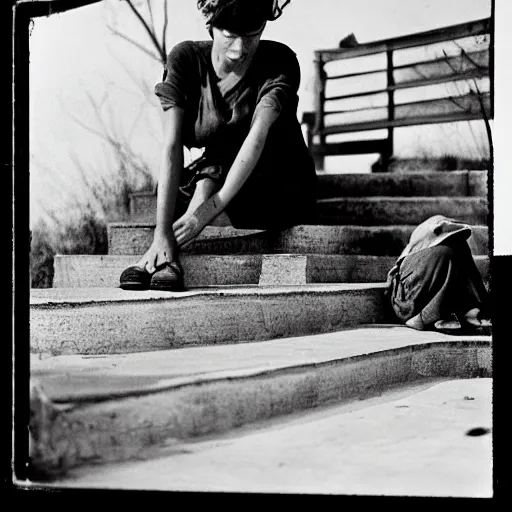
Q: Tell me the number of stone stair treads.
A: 6